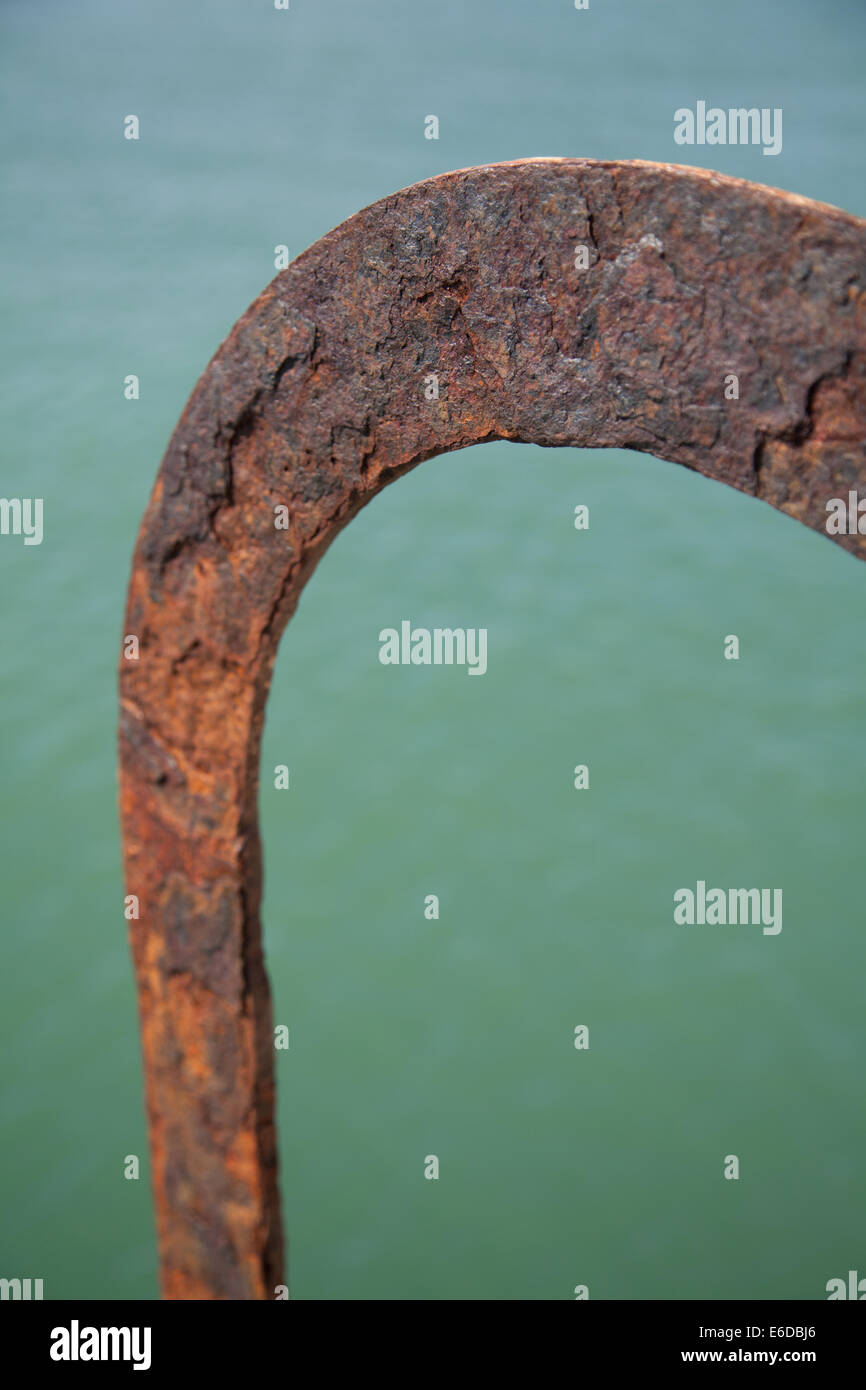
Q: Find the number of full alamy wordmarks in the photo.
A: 4